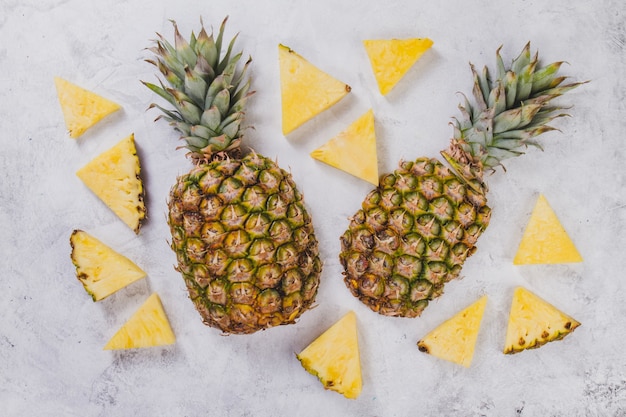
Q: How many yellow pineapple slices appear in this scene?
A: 11